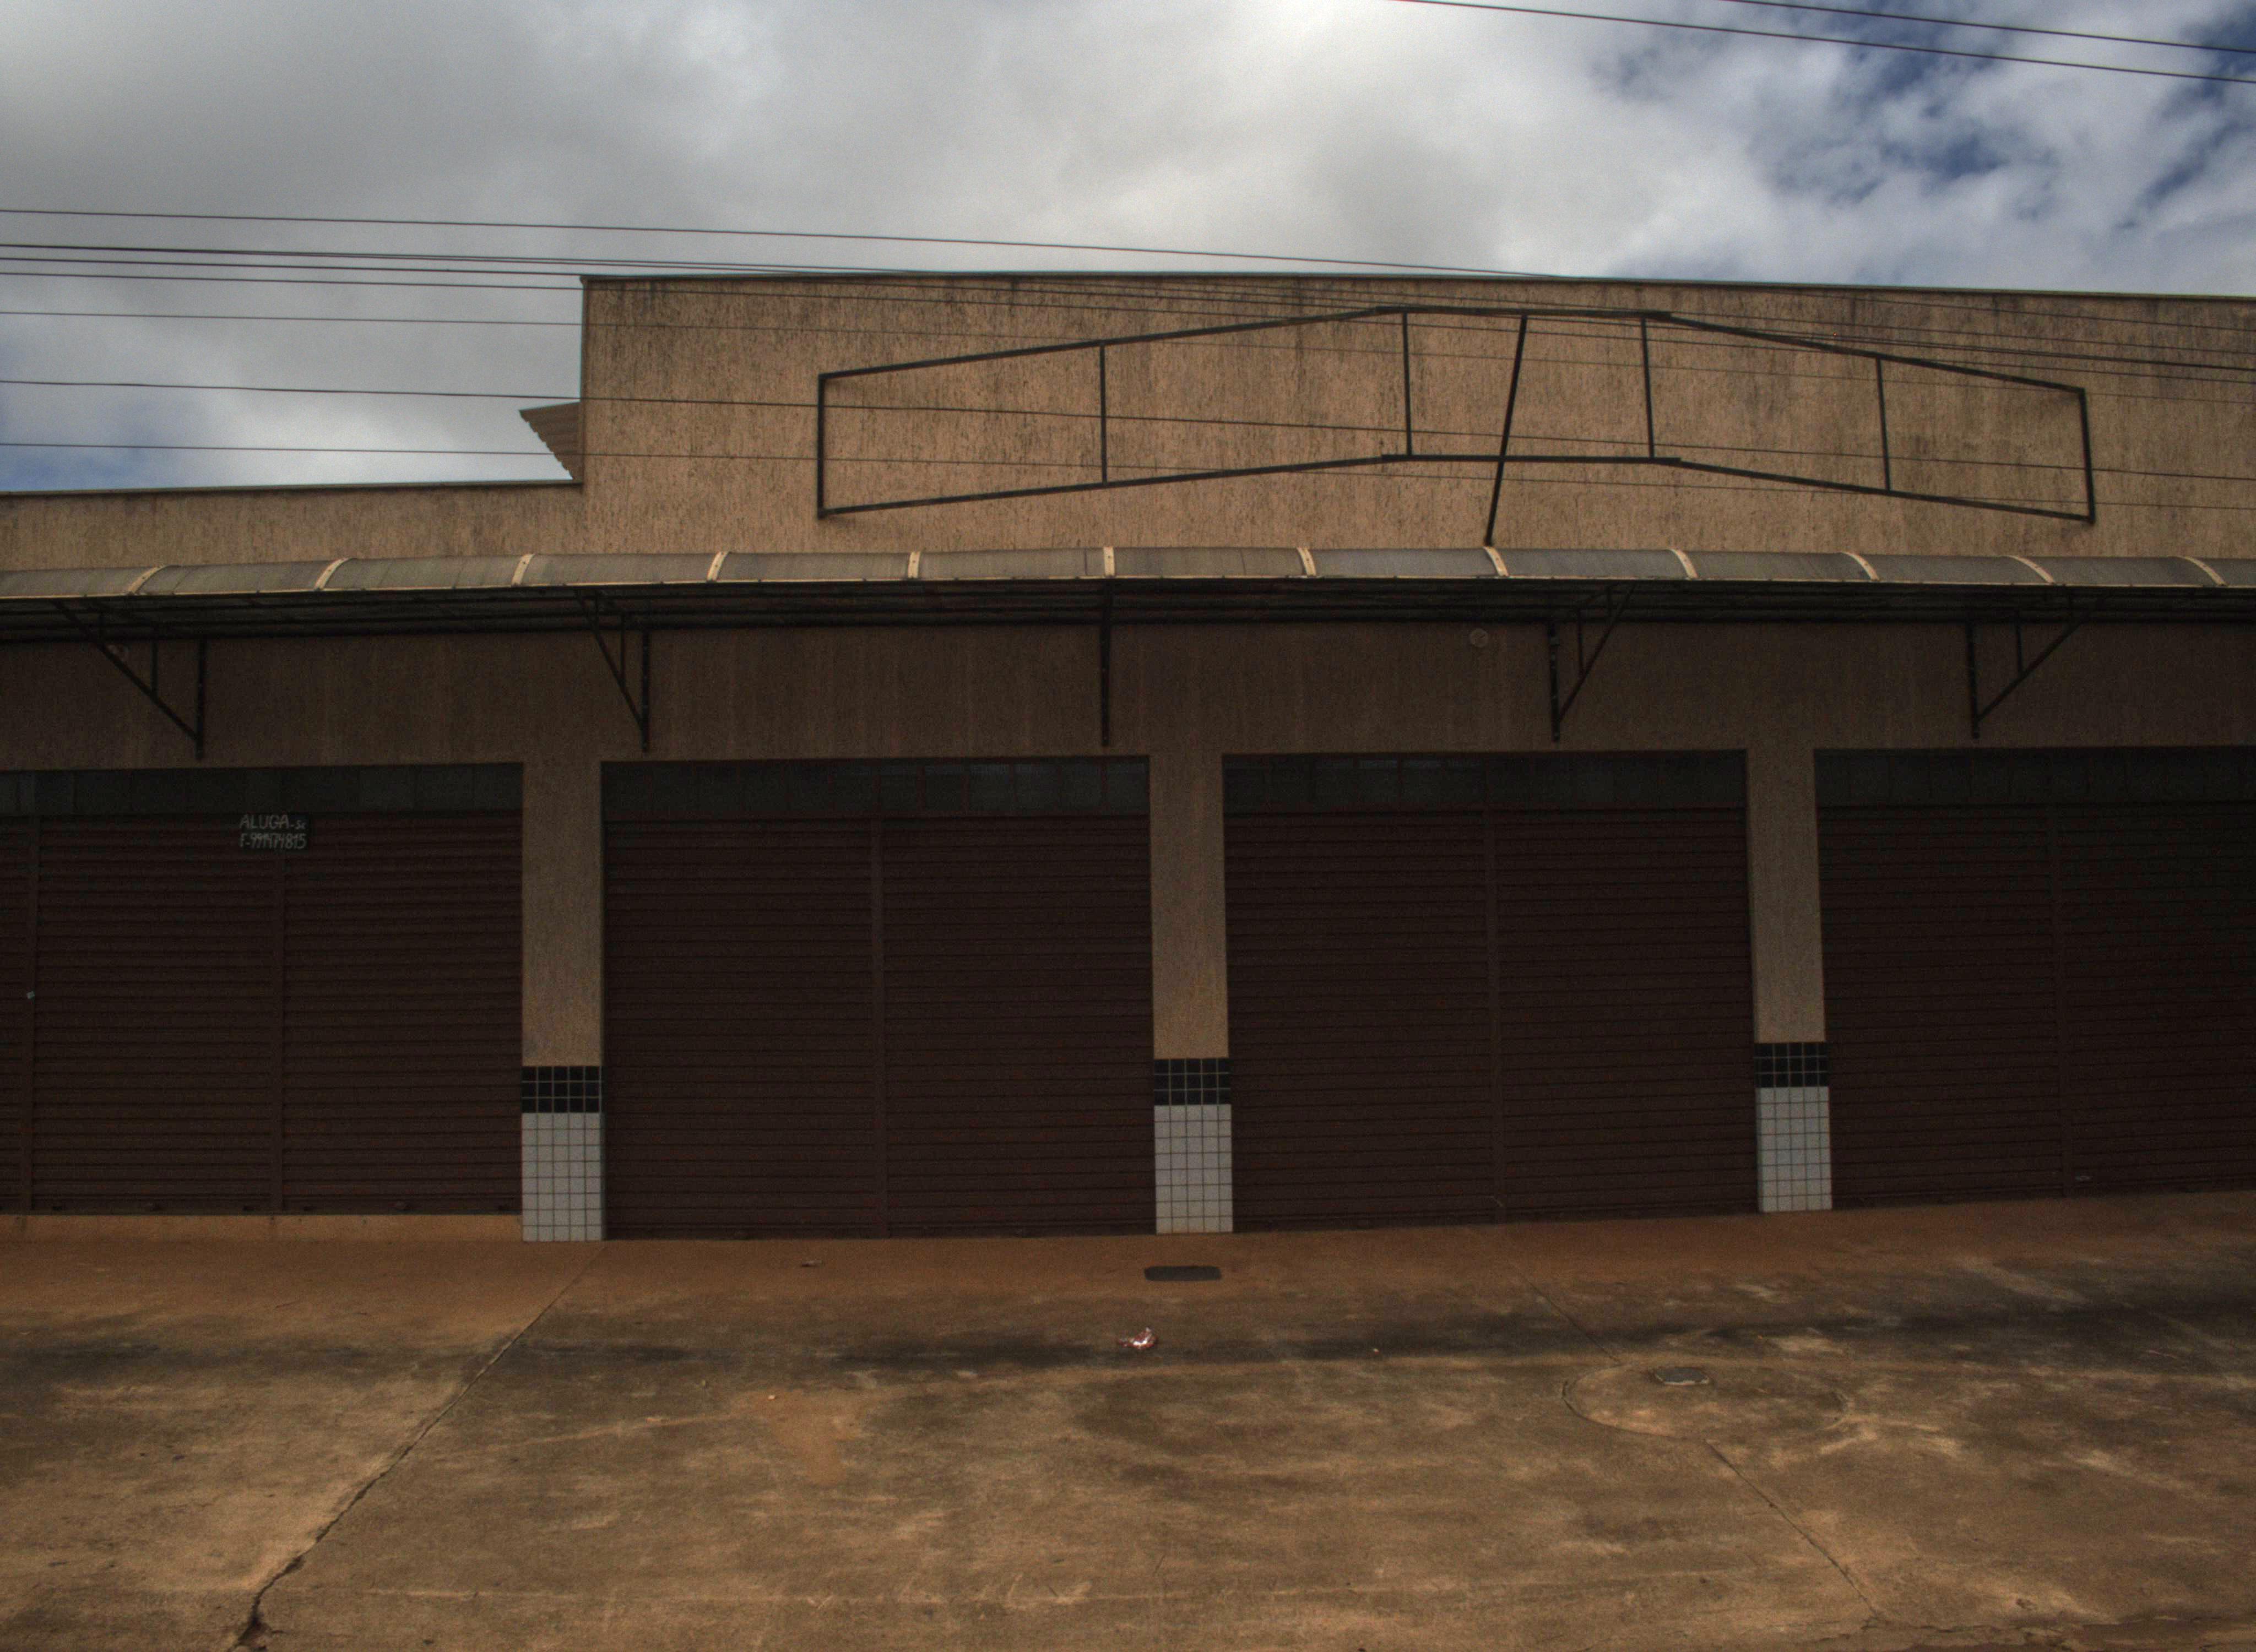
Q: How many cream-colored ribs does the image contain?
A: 12